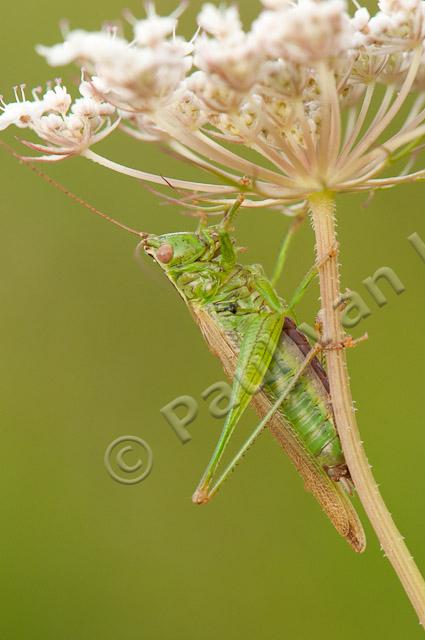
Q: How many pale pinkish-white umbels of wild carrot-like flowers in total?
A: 1